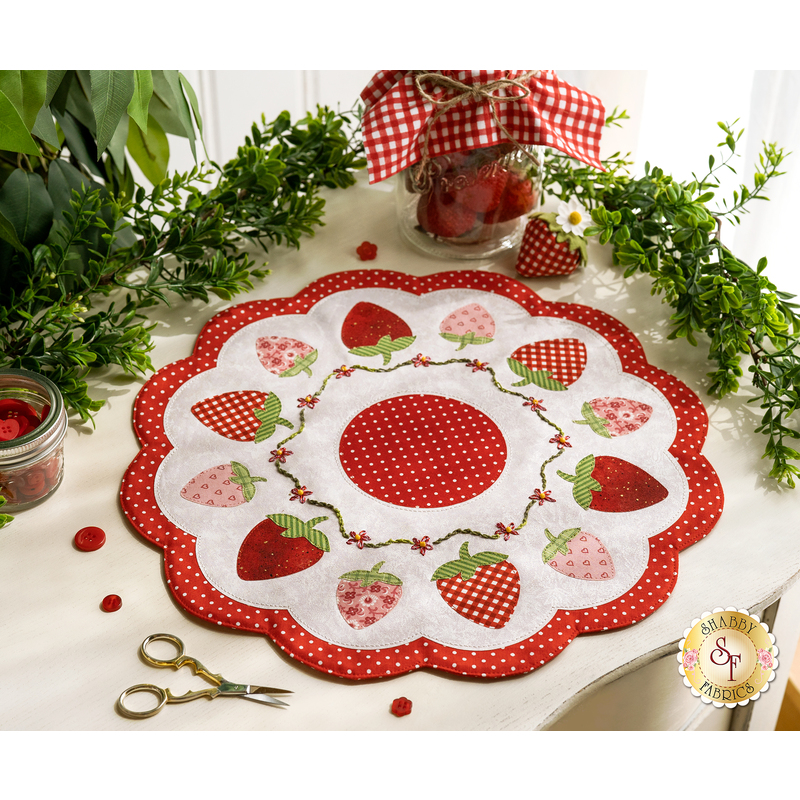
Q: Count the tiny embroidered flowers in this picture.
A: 12